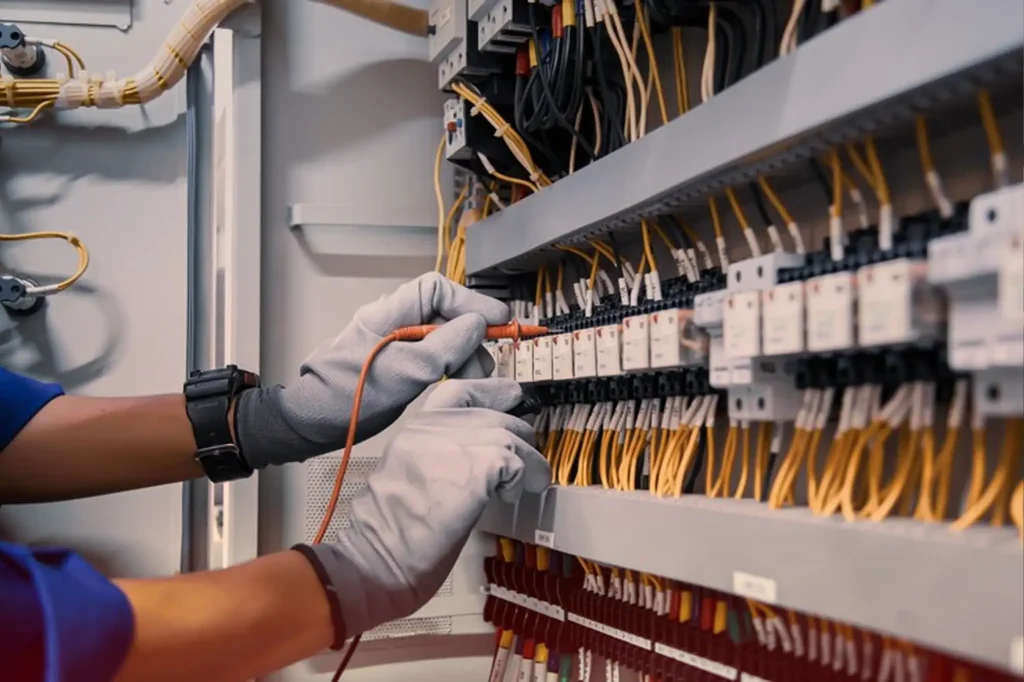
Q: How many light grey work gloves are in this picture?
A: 2